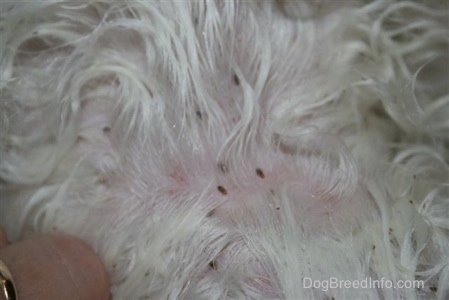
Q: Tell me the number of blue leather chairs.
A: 0